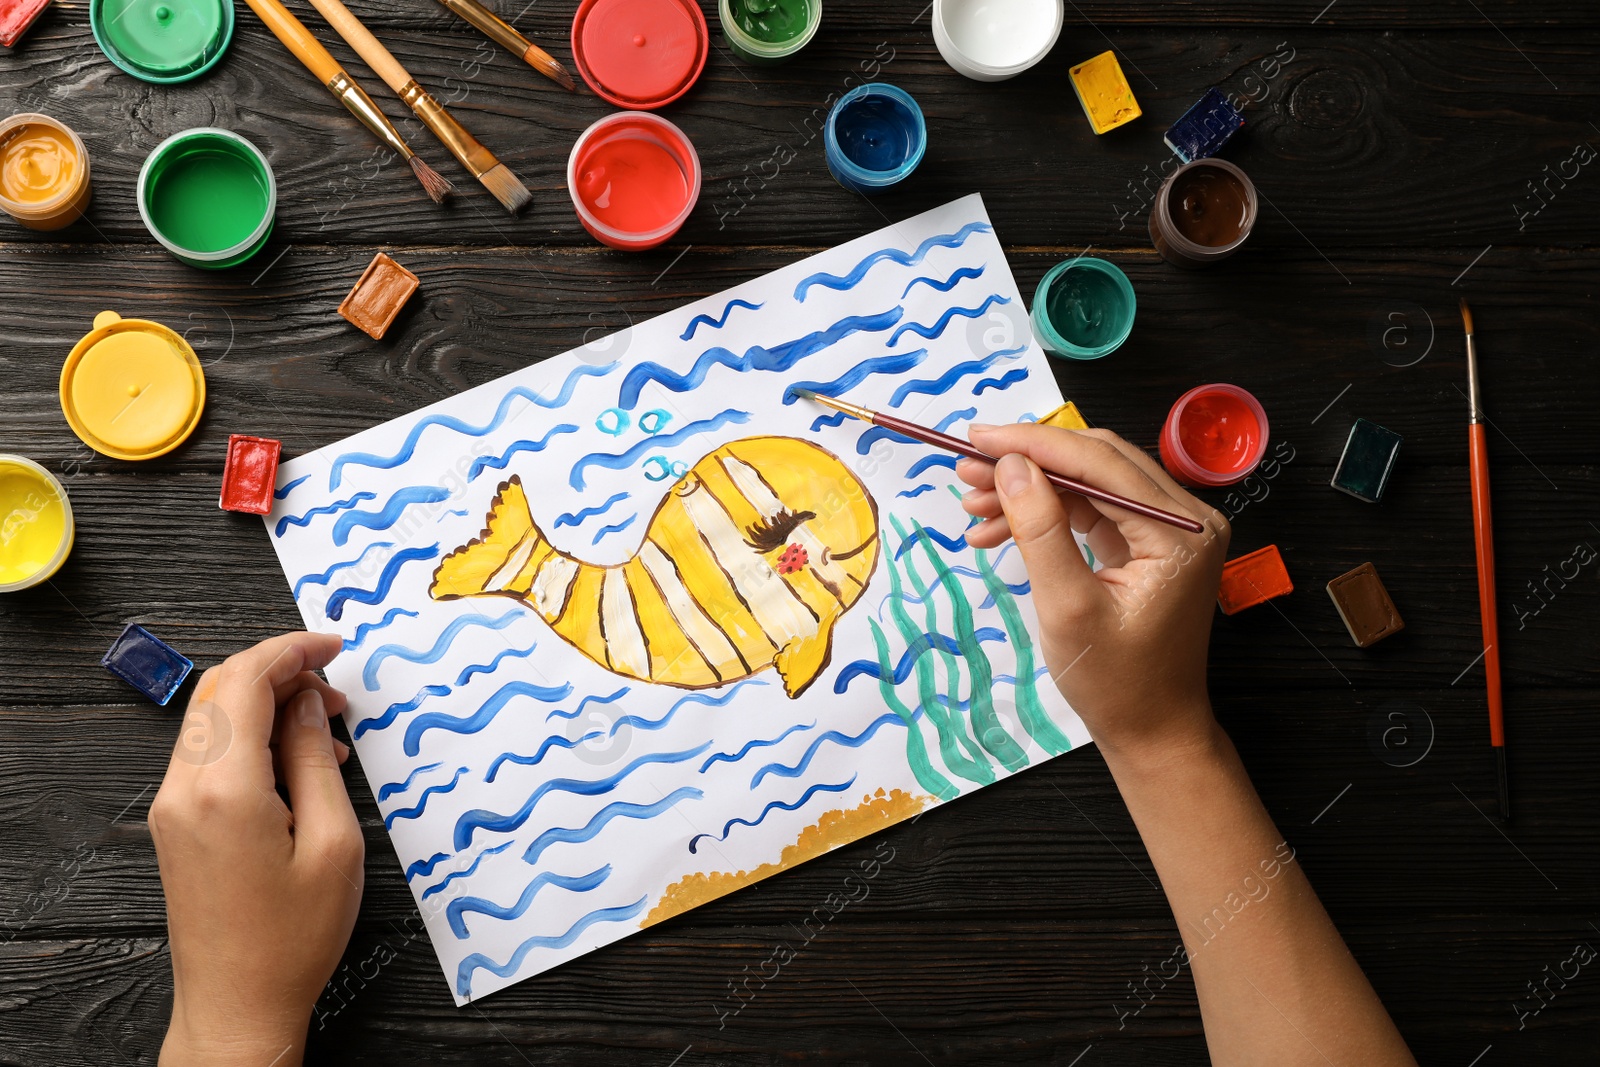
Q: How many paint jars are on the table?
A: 10